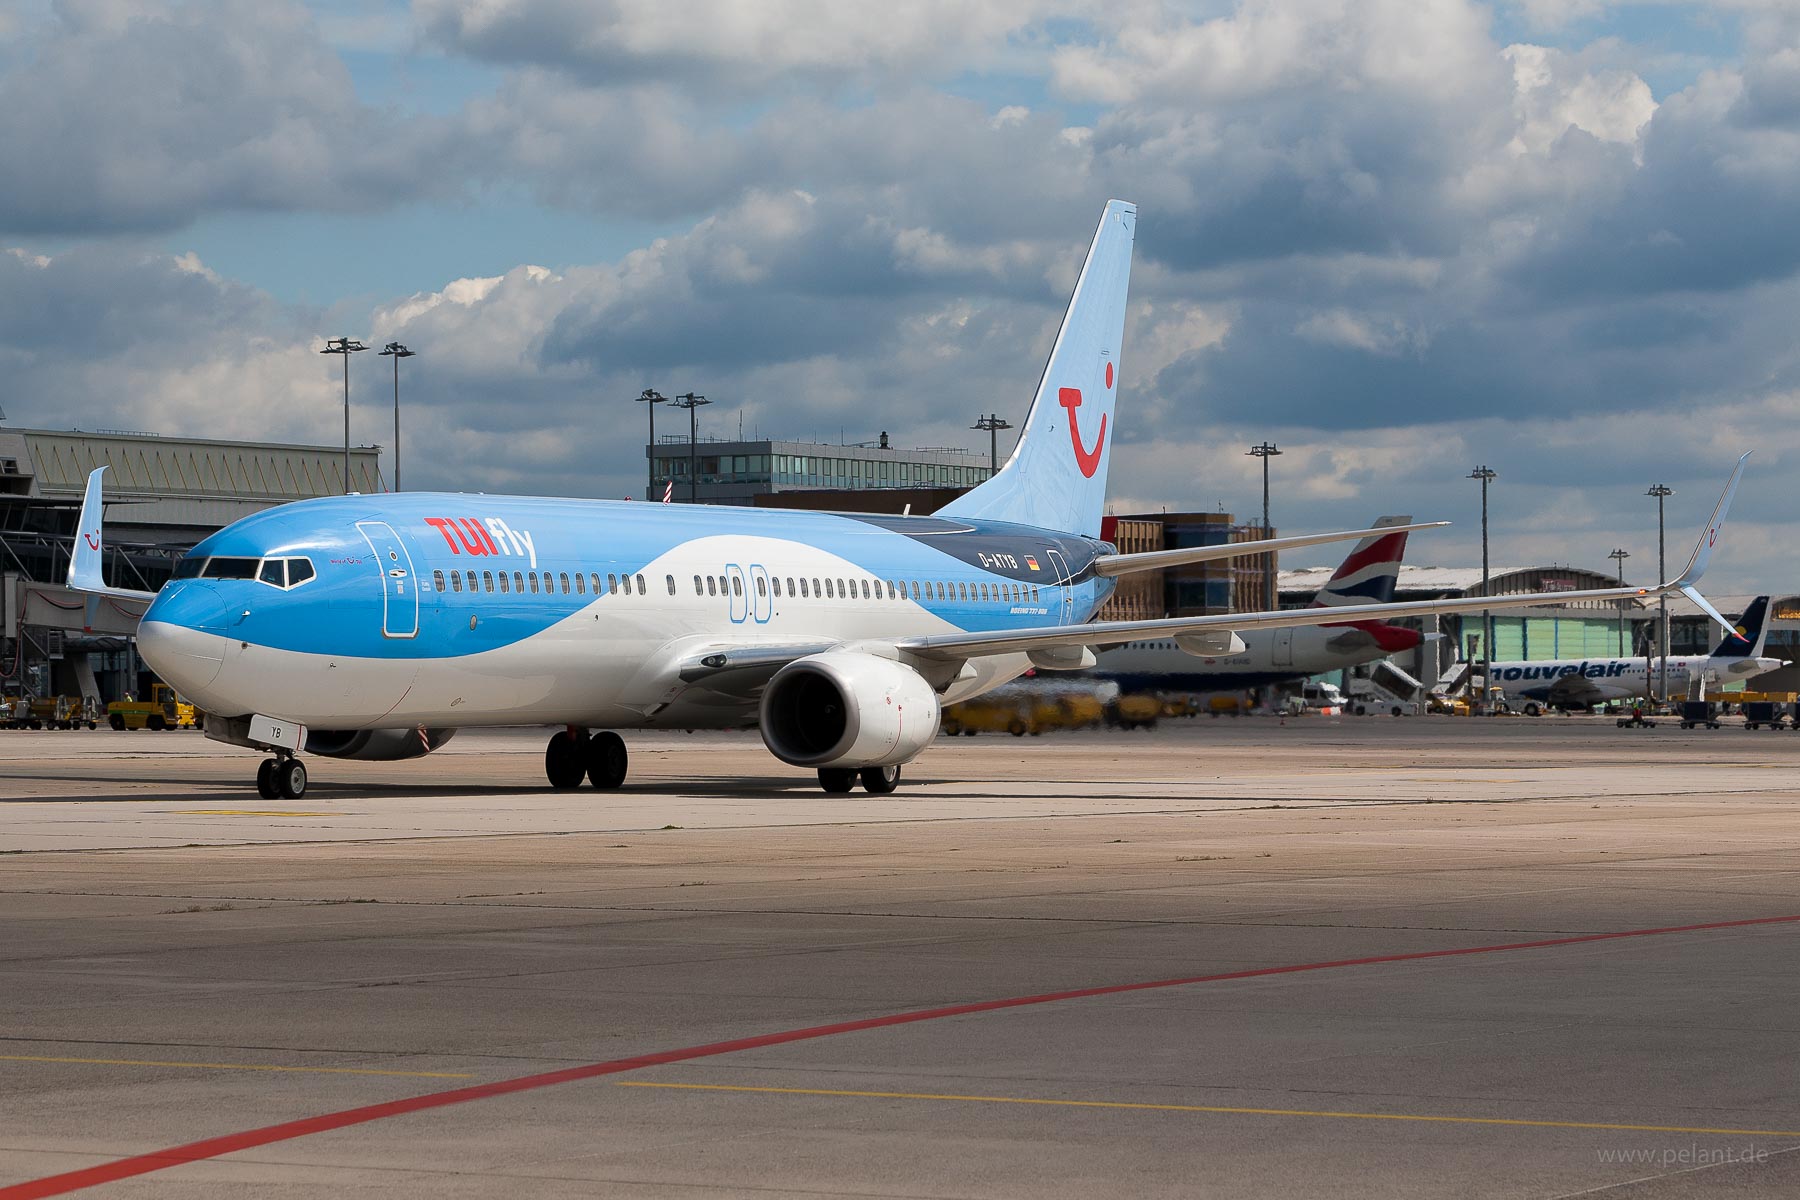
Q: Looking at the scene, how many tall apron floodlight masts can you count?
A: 9